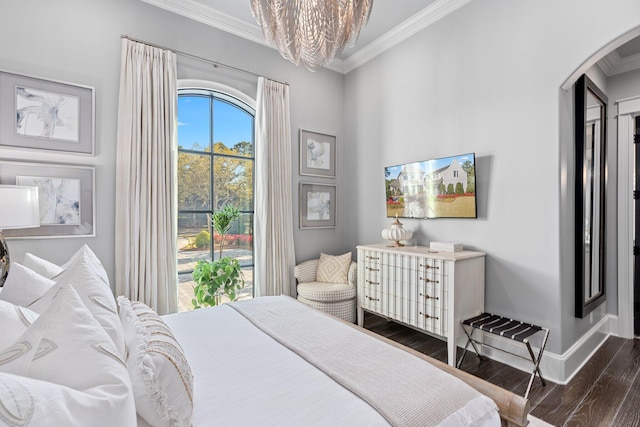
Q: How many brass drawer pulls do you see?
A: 8